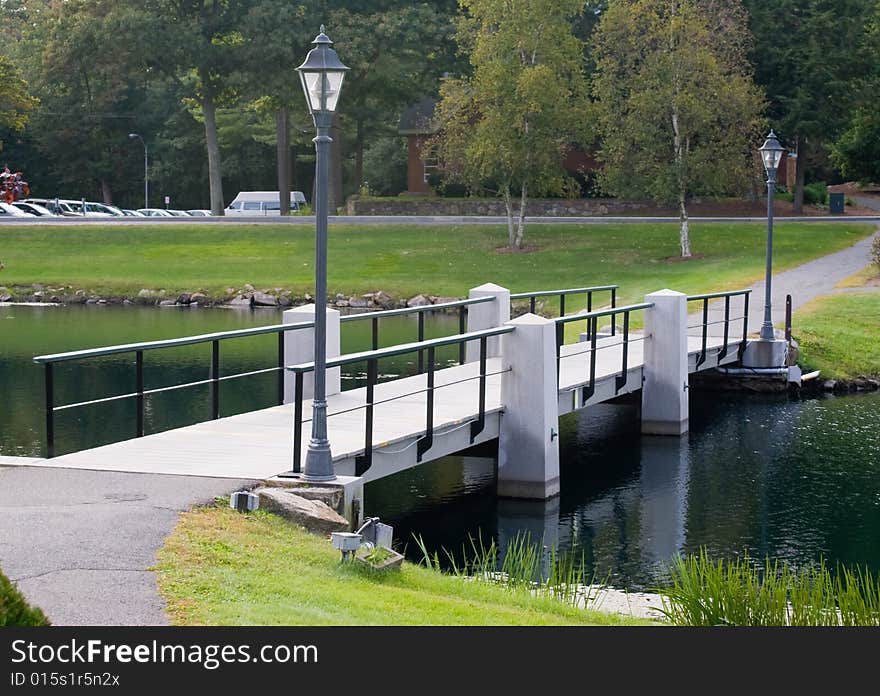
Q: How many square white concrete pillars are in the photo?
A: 4